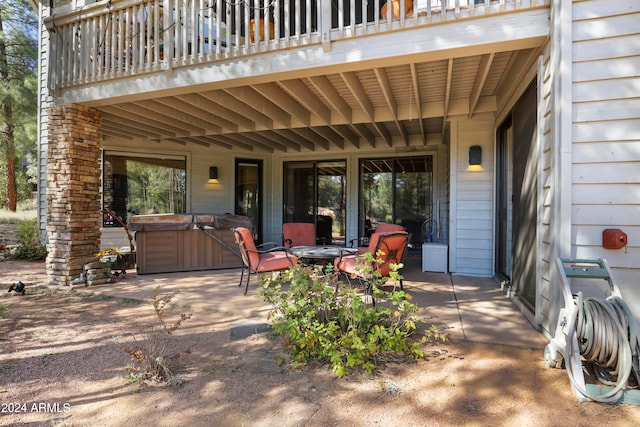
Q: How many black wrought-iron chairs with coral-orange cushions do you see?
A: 4